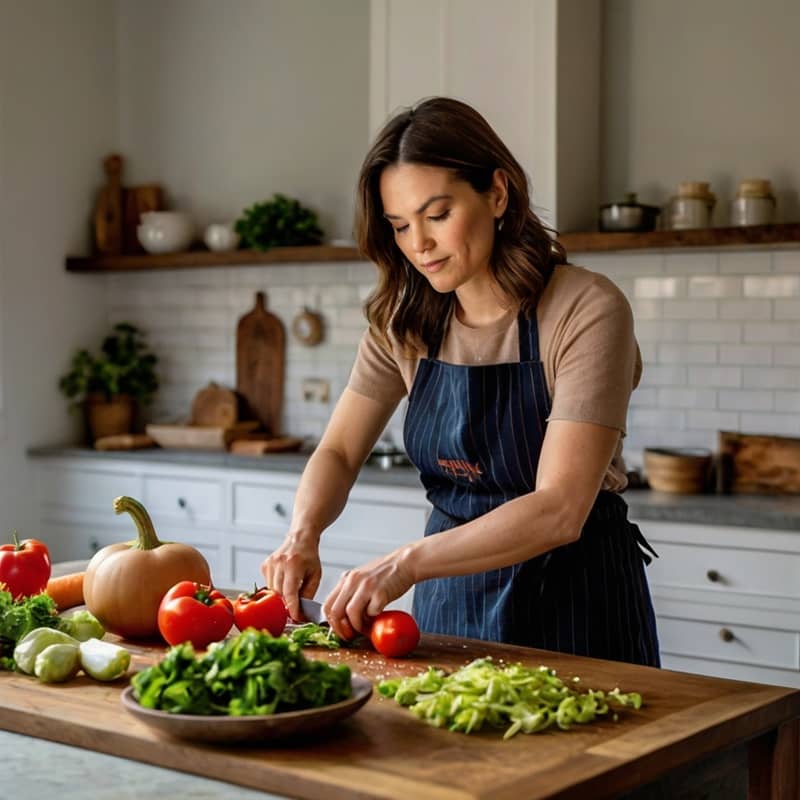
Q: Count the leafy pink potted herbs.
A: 0